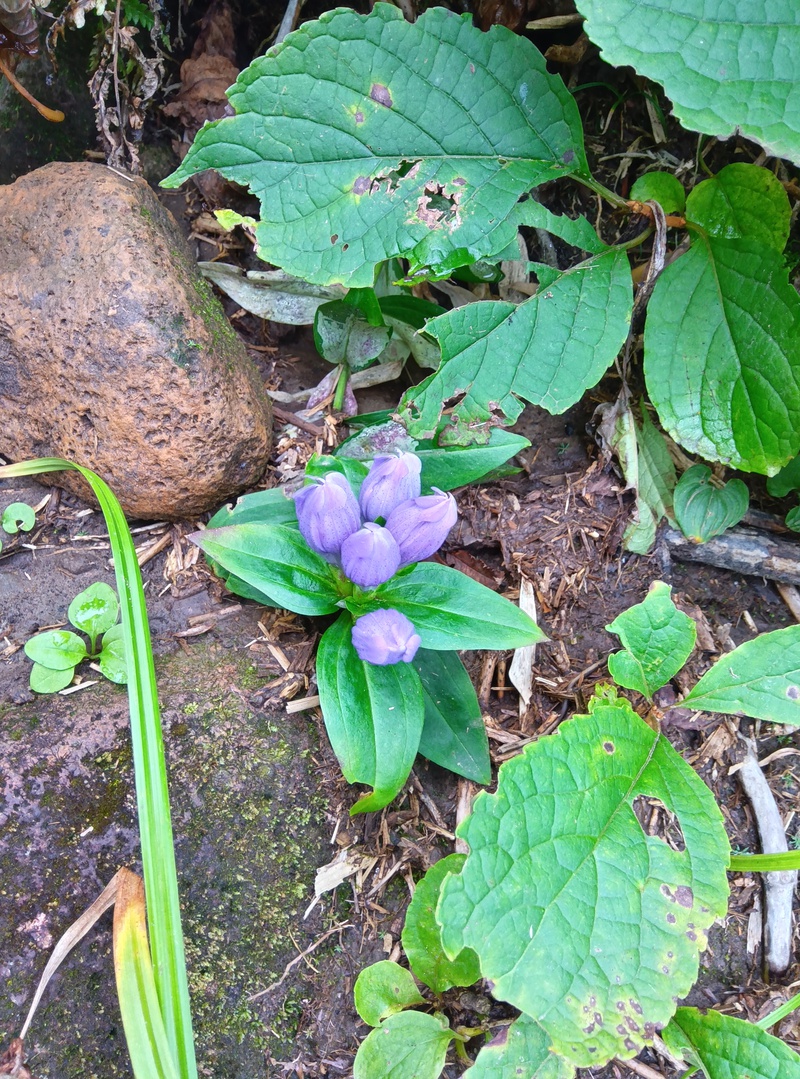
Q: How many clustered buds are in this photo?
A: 5